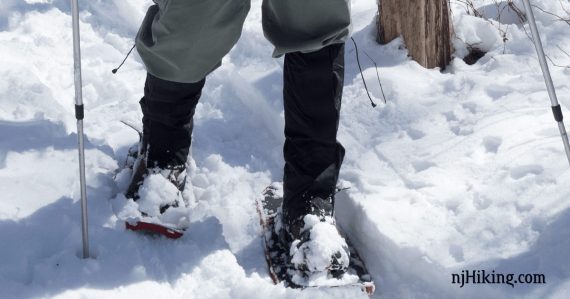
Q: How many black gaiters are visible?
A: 2